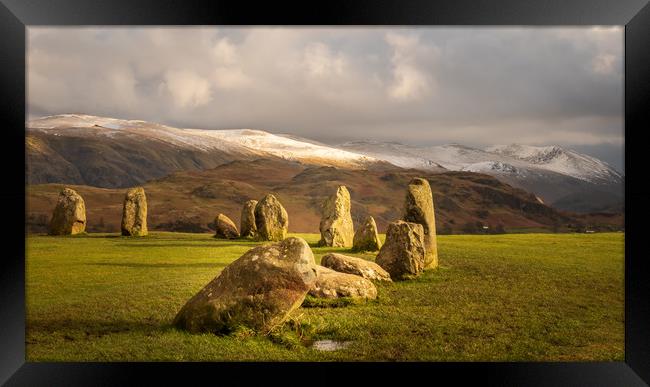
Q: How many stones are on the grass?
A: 12